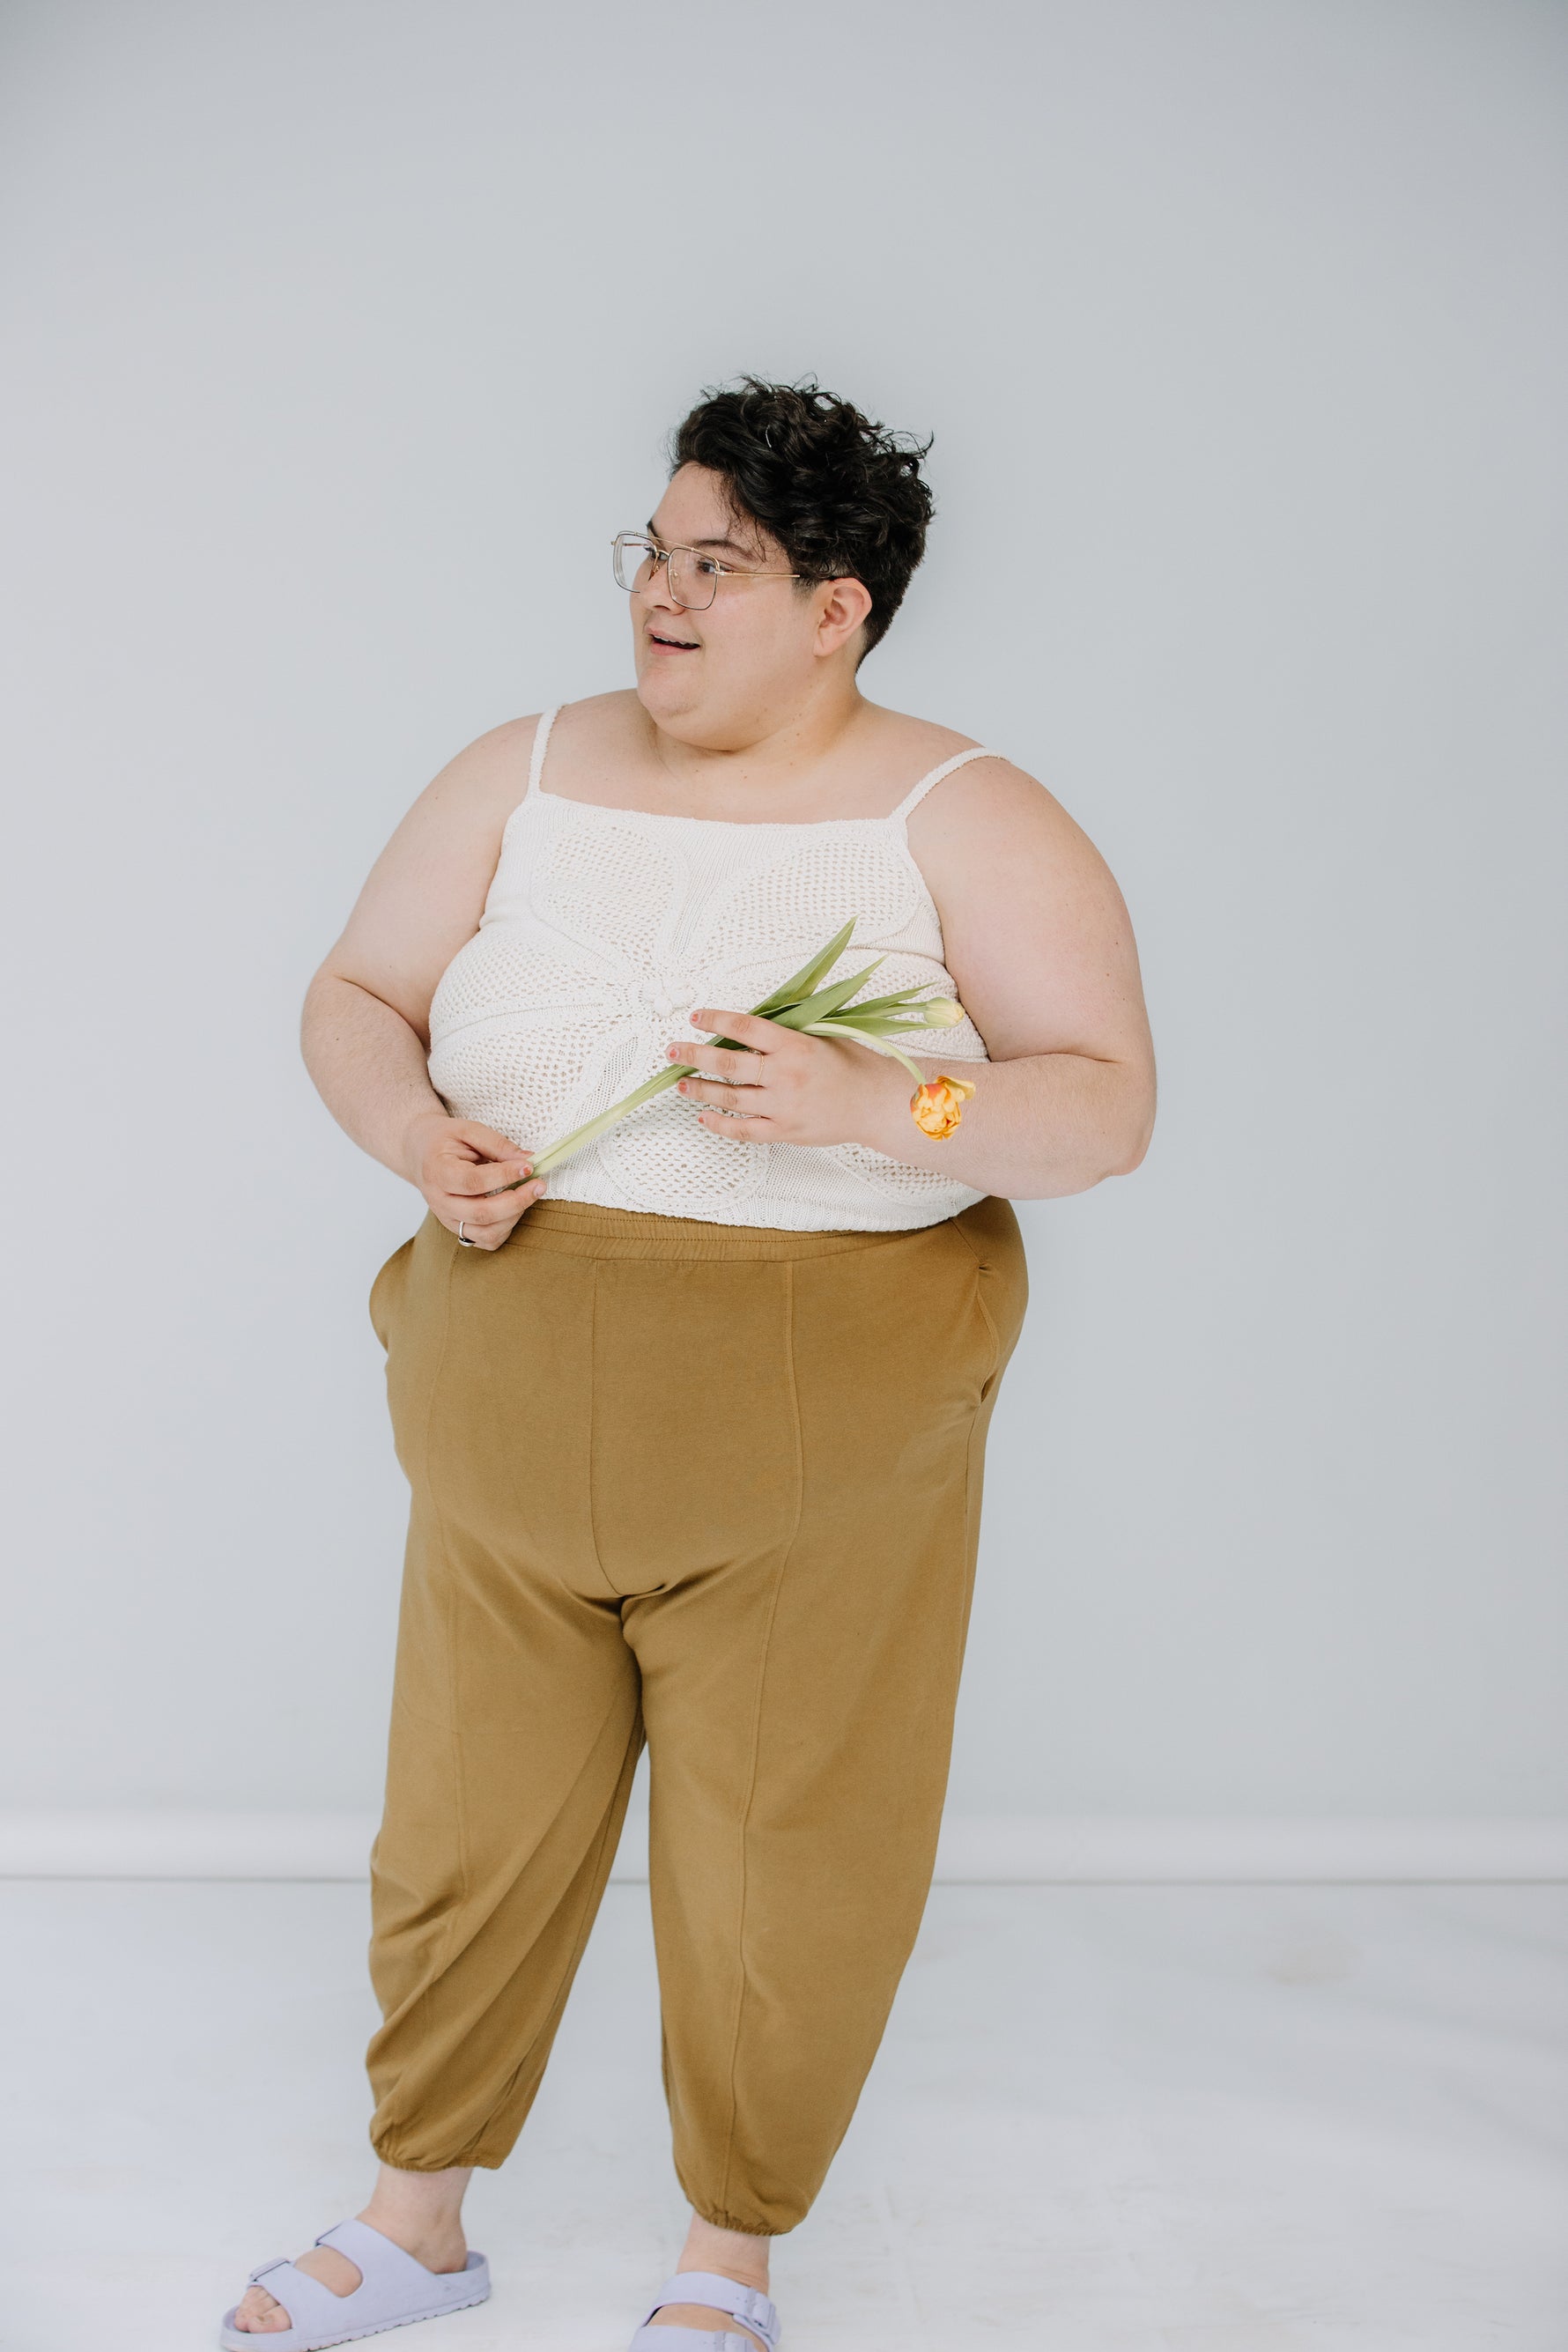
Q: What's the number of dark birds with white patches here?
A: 0